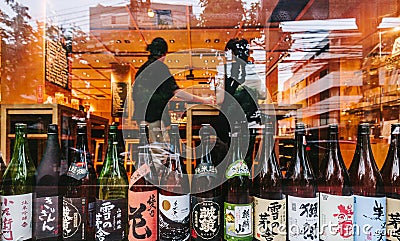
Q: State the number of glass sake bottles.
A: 13